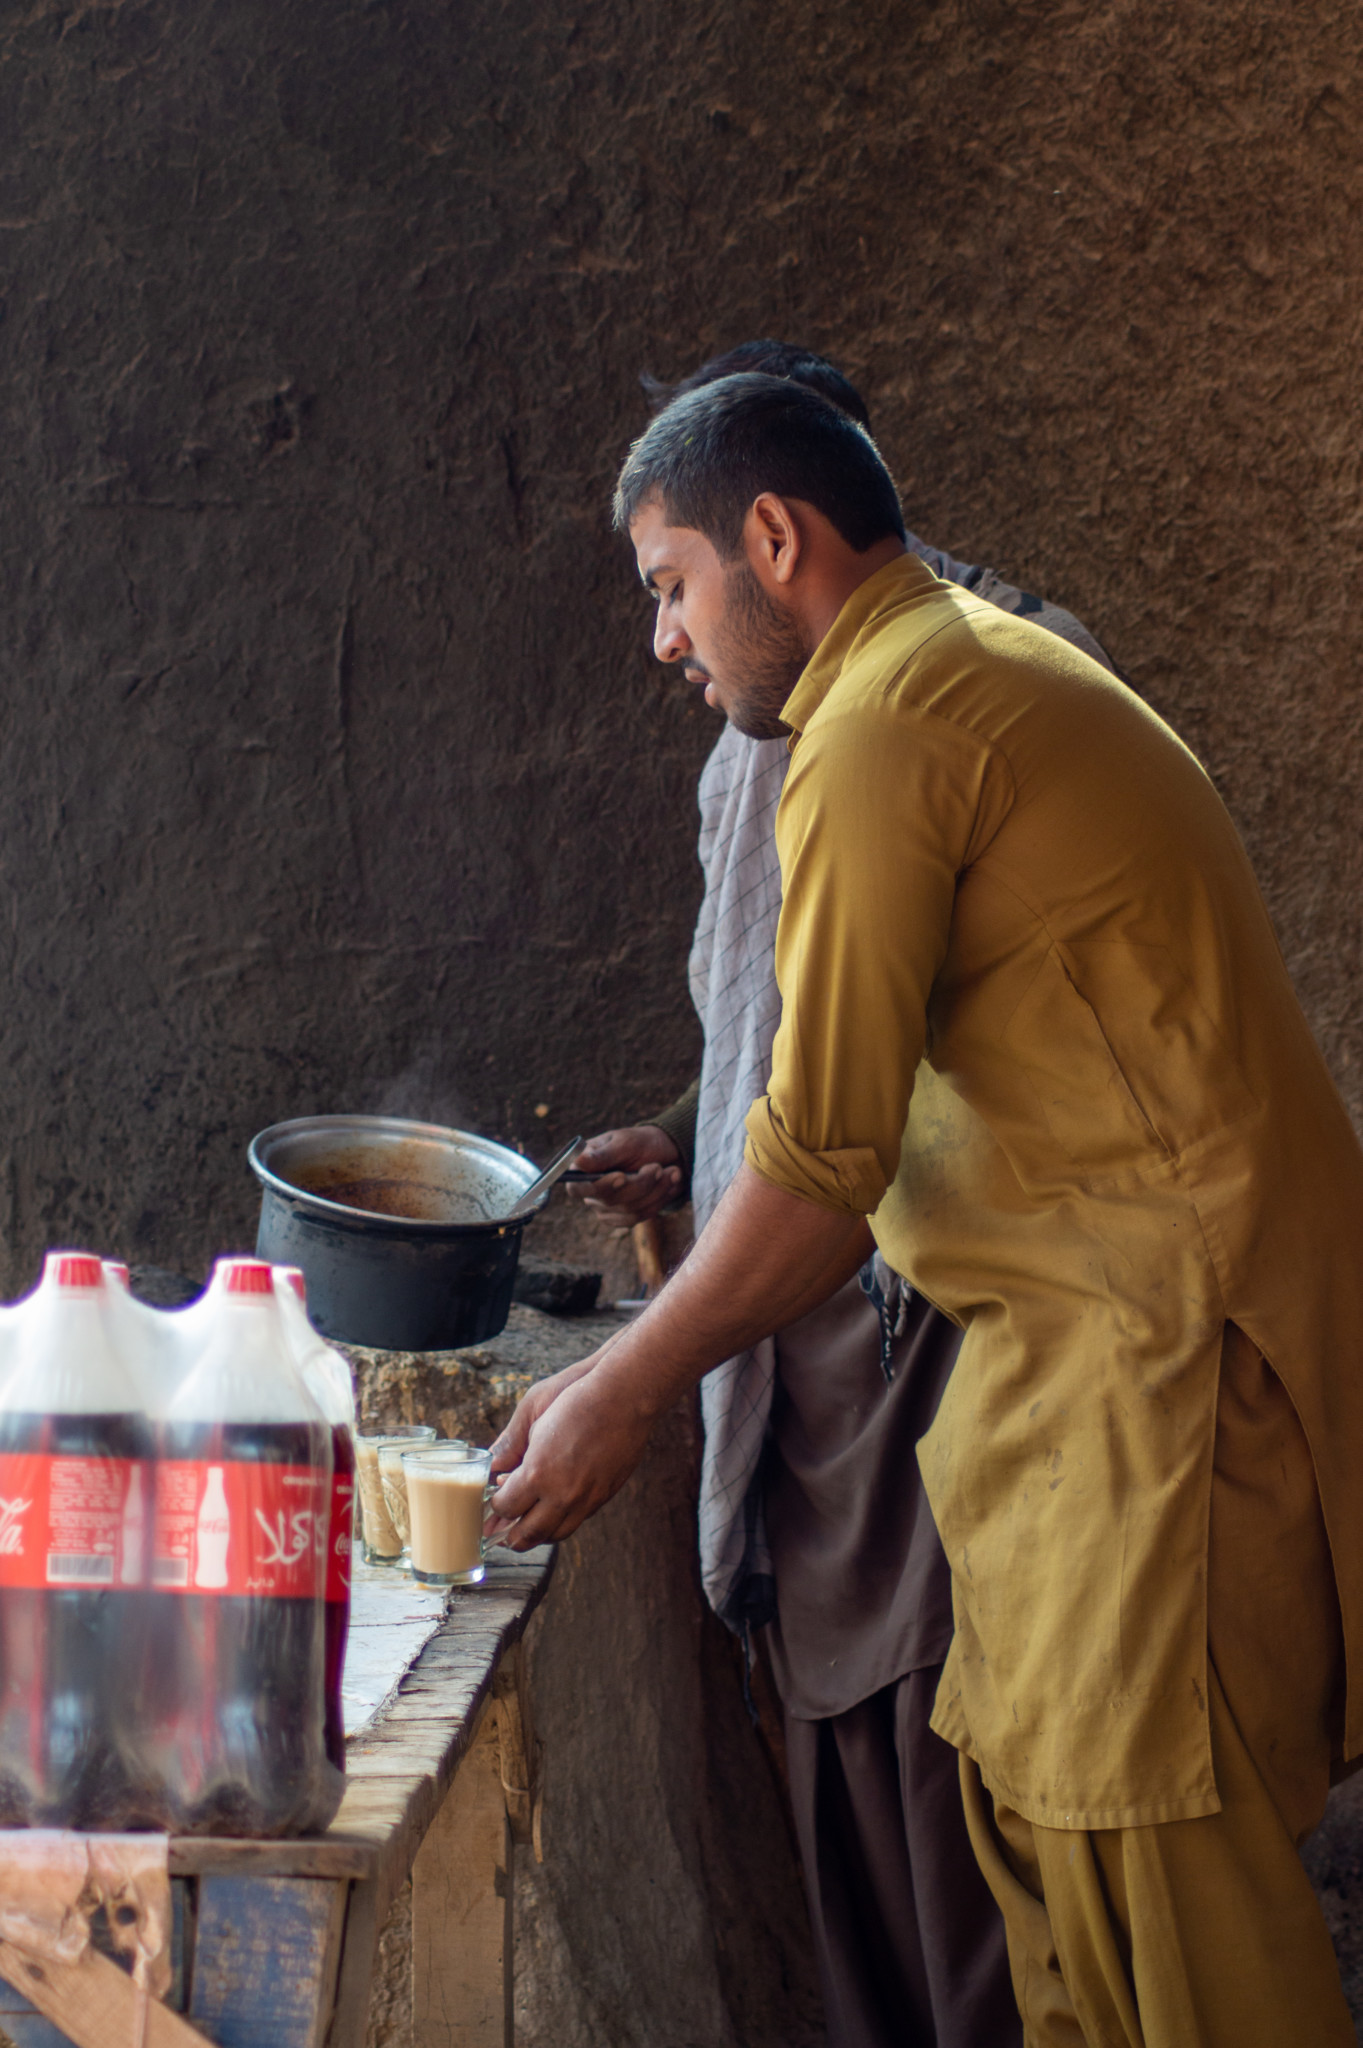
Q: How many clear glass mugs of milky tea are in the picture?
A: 3